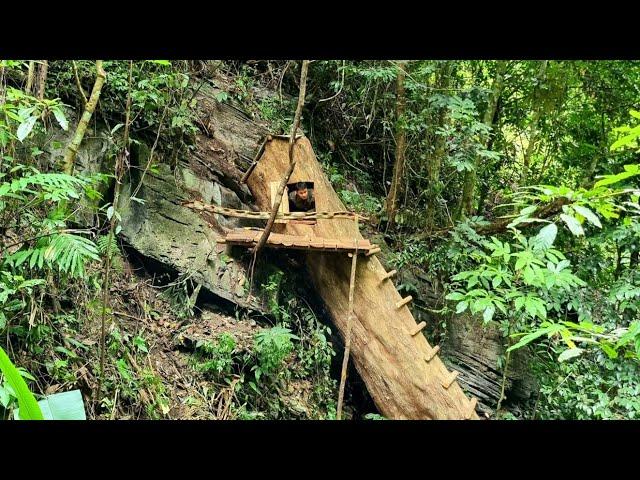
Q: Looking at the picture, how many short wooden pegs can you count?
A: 7